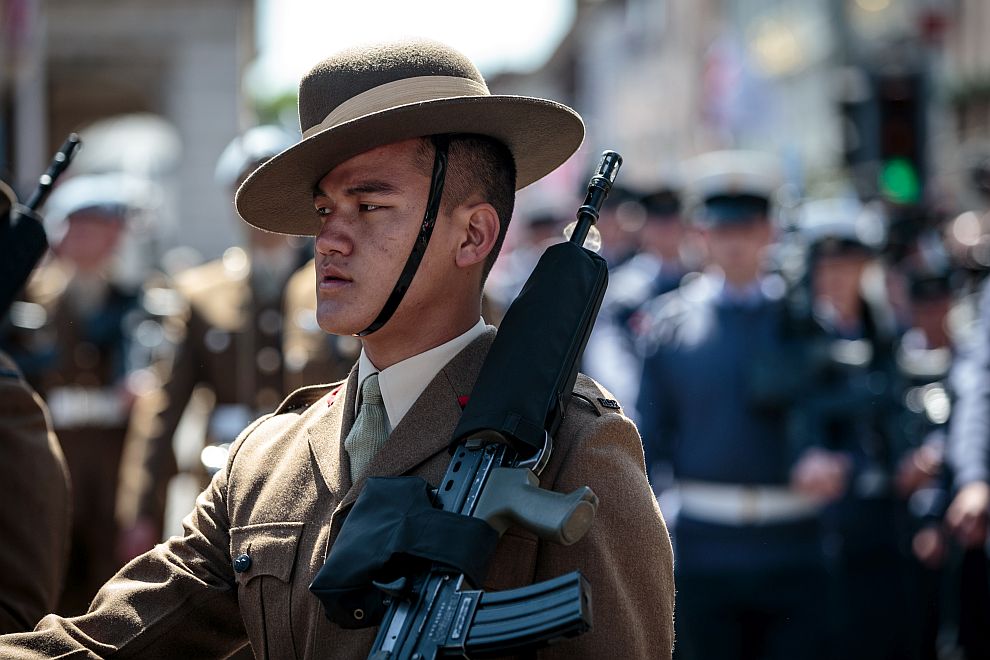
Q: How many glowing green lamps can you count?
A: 1